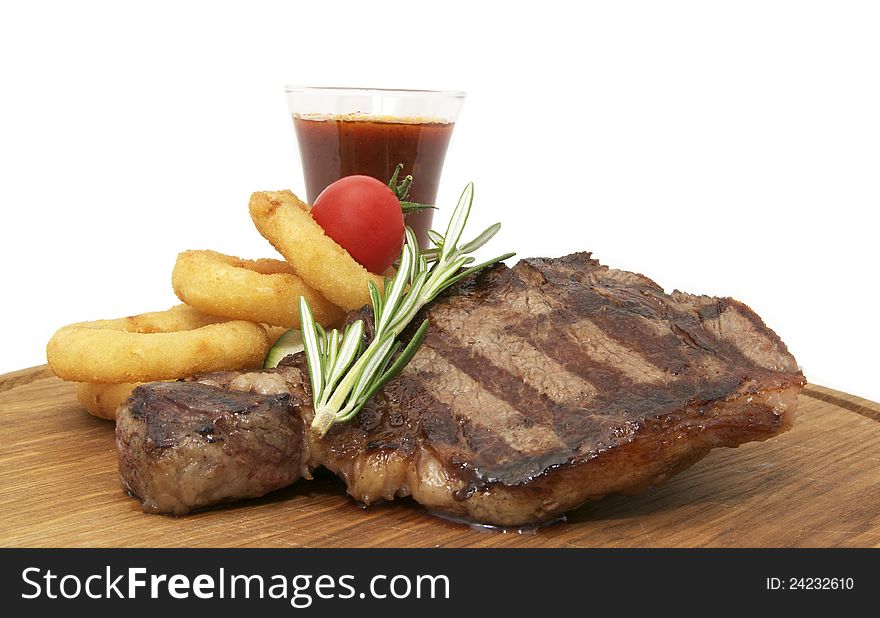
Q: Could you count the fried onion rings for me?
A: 4